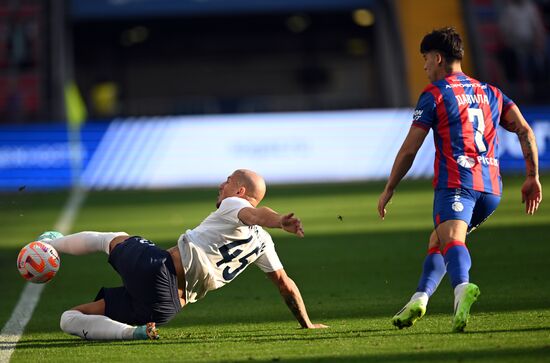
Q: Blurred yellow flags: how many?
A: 1